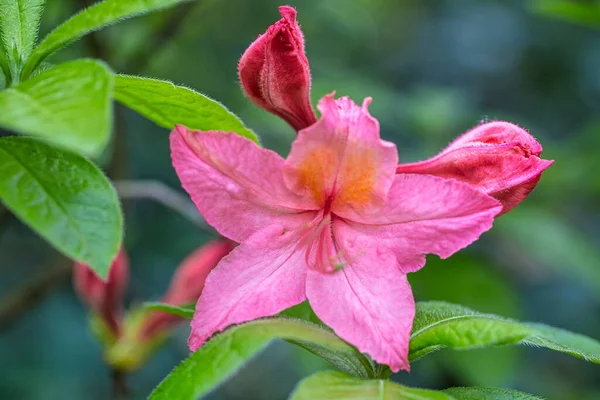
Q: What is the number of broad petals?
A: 5